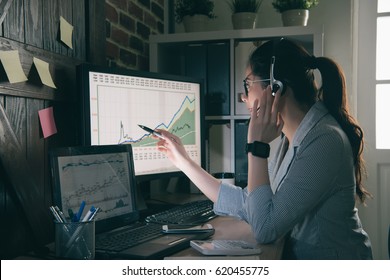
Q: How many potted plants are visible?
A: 3